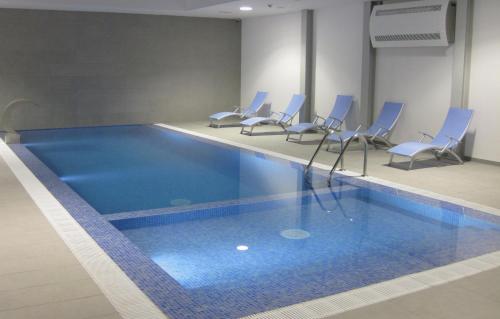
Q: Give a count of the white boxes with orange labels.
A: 0